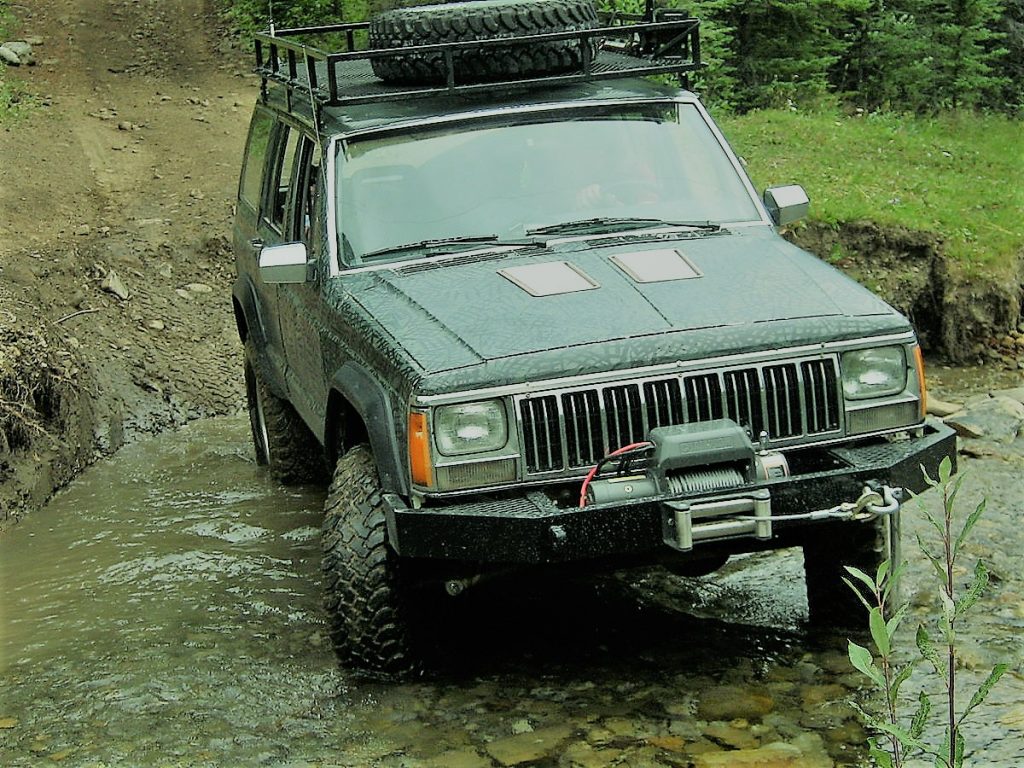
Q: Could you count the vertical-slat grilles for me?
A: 1